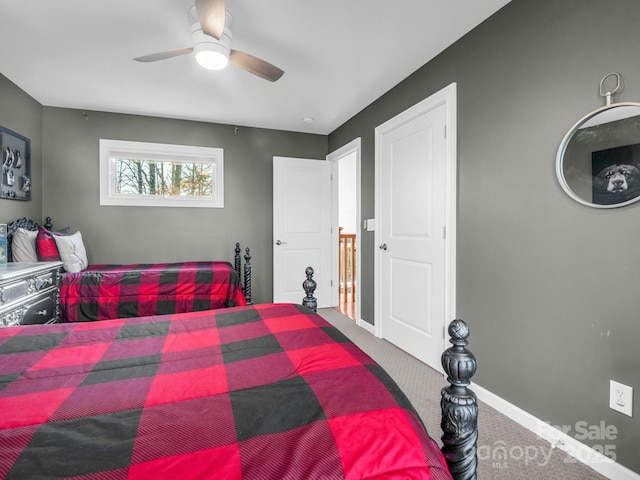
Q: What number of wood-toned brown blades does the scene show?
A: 3